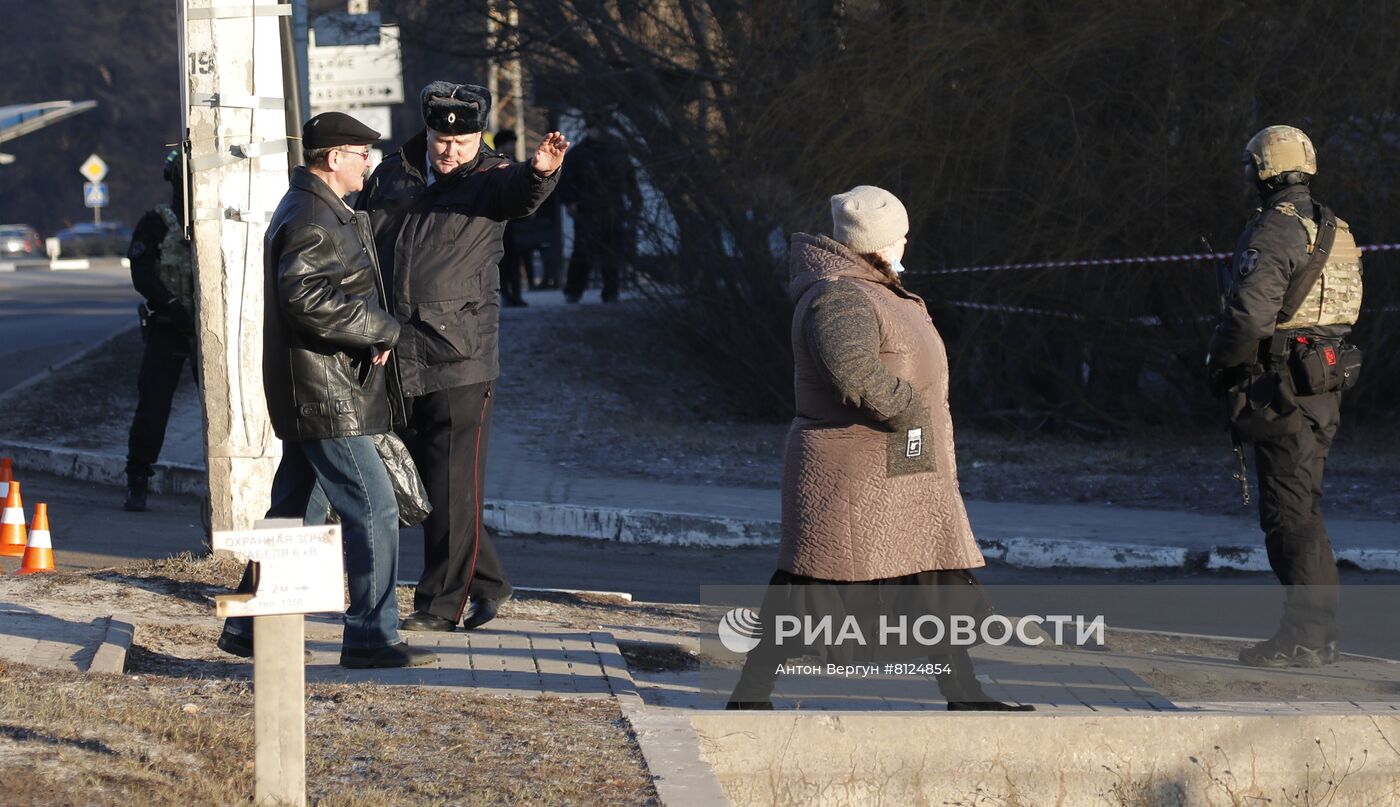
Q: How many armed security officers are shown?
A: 2